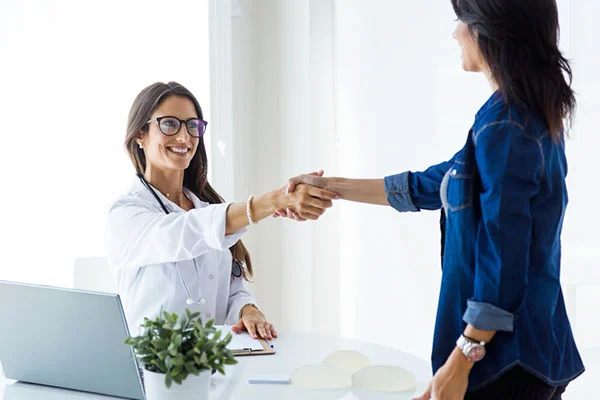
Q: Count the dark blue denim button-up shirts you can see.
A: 1